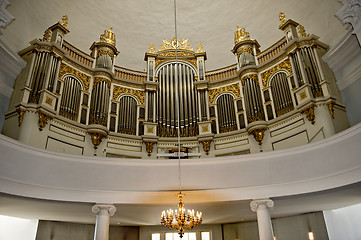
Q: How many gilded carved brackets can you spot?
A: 8